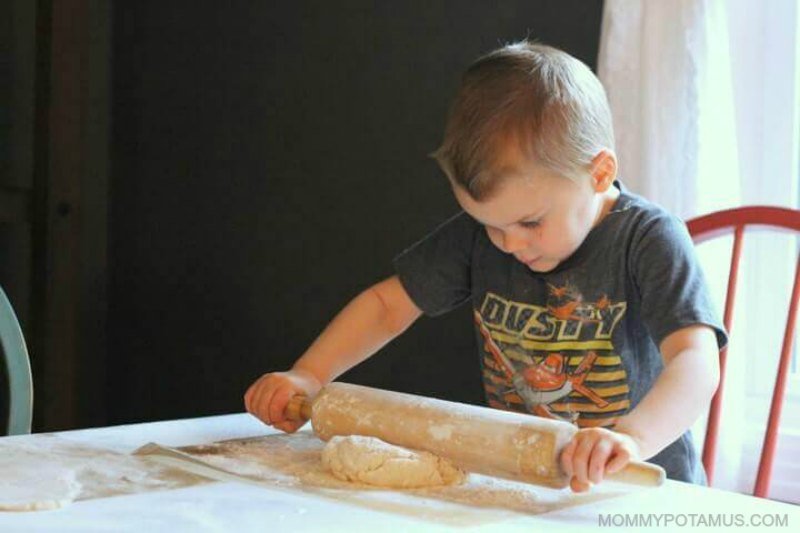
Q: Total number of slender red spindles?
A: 2